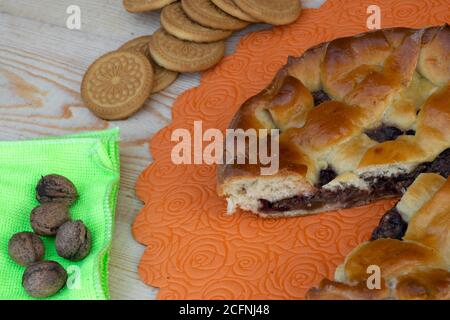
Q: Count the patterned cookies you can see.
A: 8